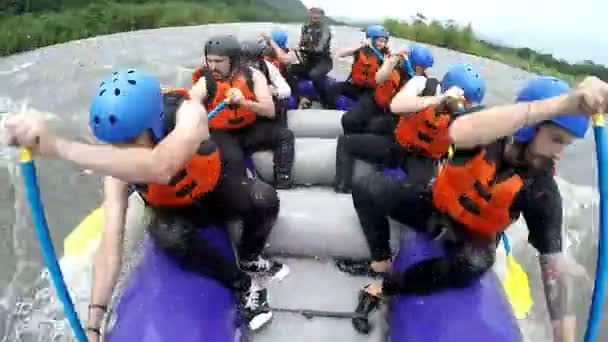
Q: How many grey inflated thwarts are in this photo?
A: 3